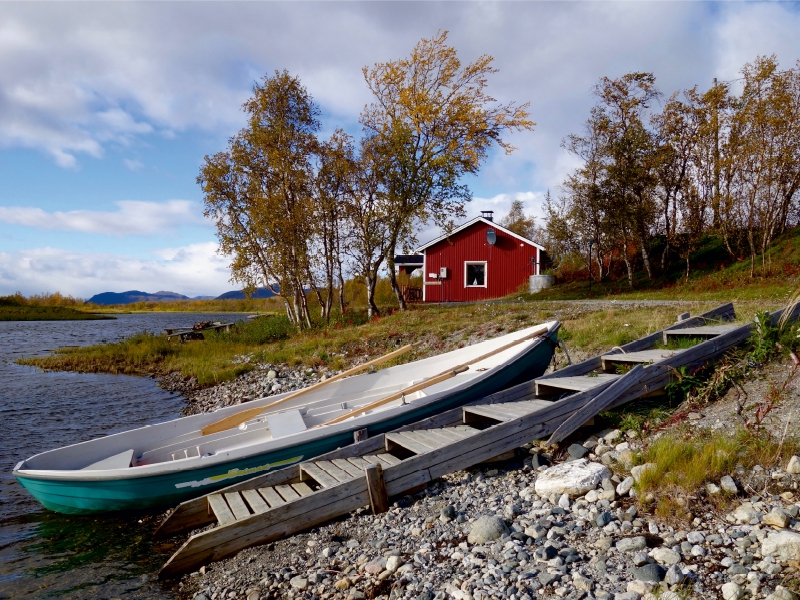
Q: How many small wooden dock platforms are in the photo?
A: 7